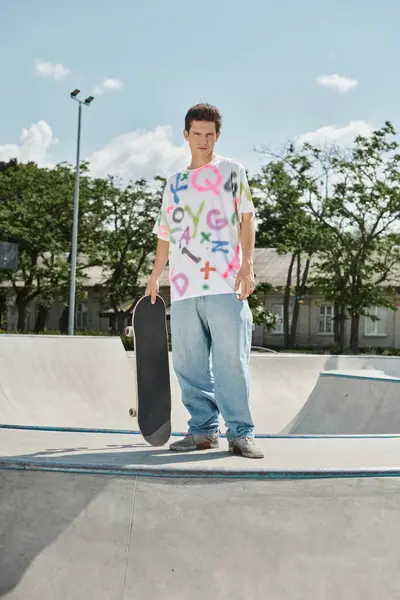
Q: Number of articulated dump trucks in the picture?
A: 0